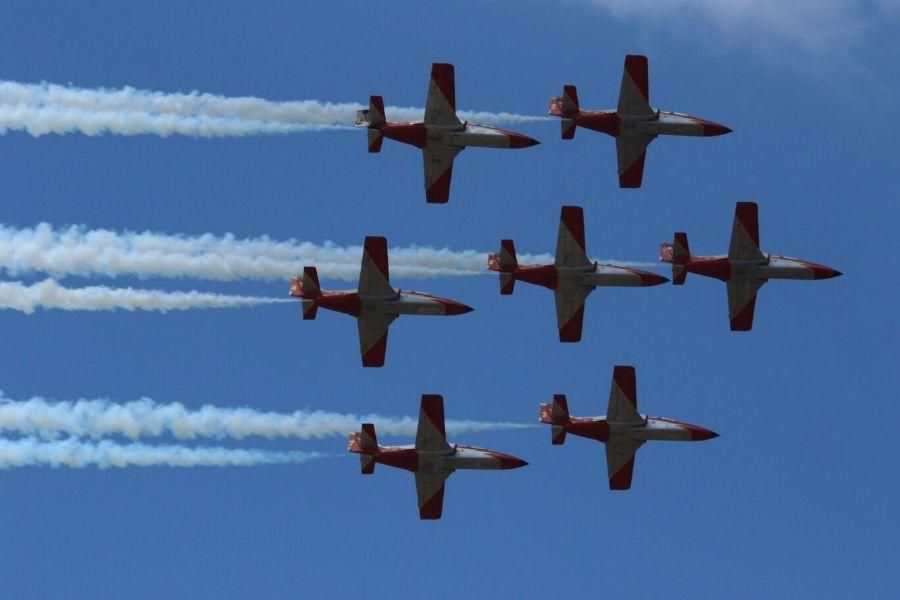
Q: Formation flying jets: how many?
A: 7